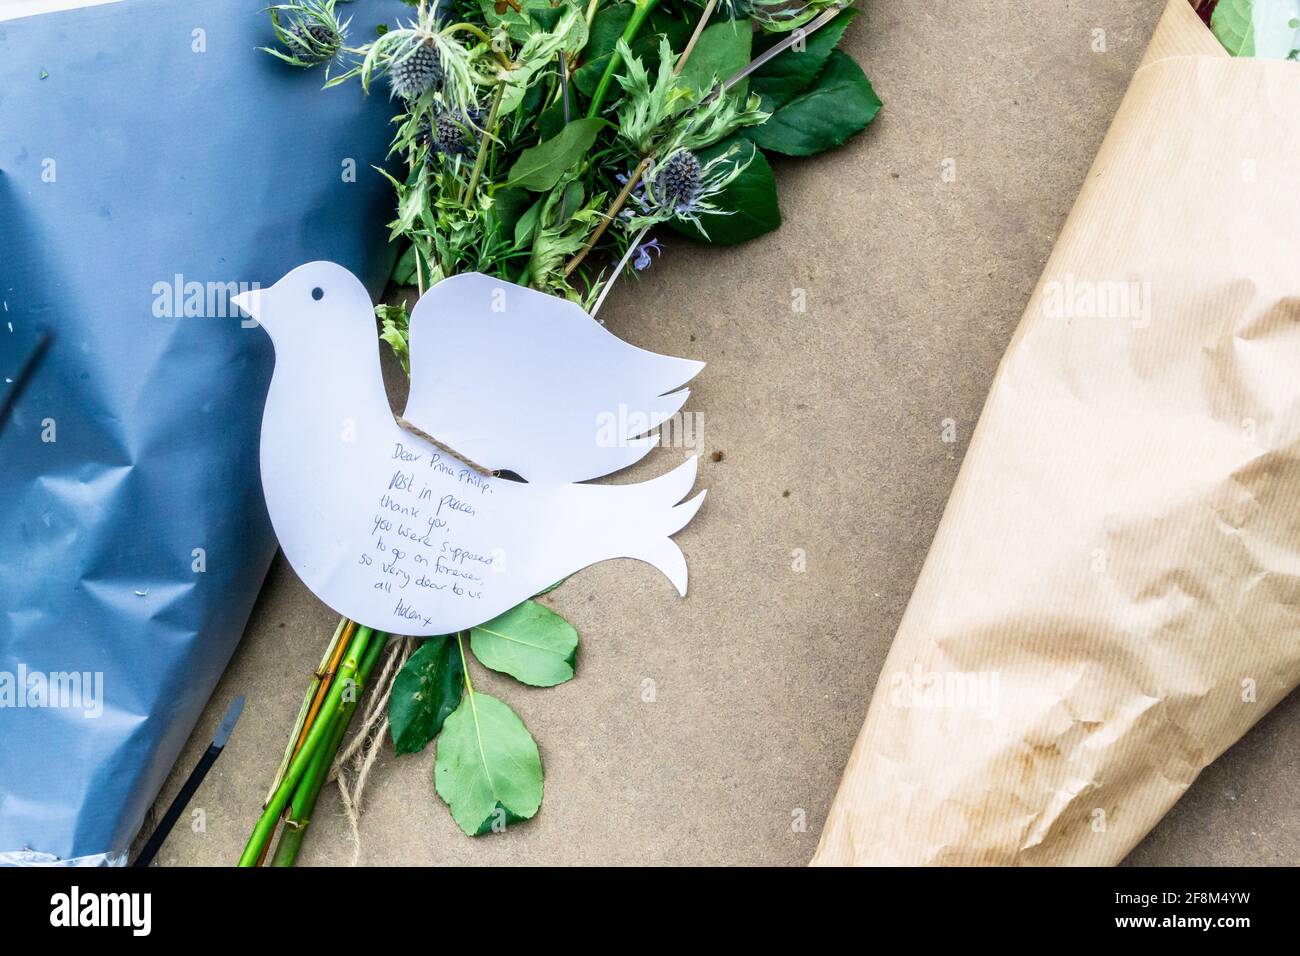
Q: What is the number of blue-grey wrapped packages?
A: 1